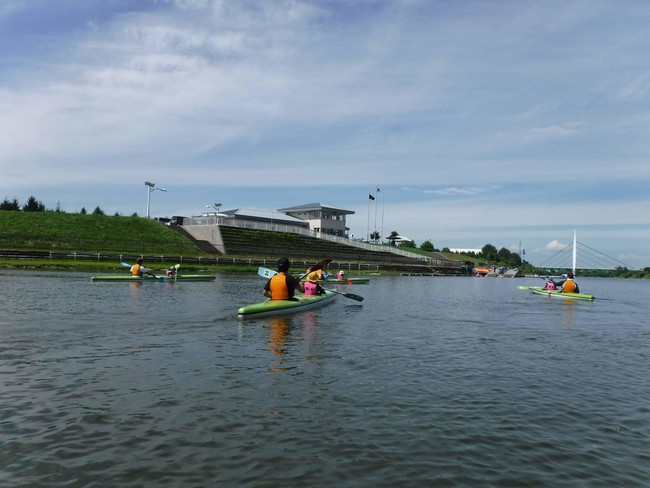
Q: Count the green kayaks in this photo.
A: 4